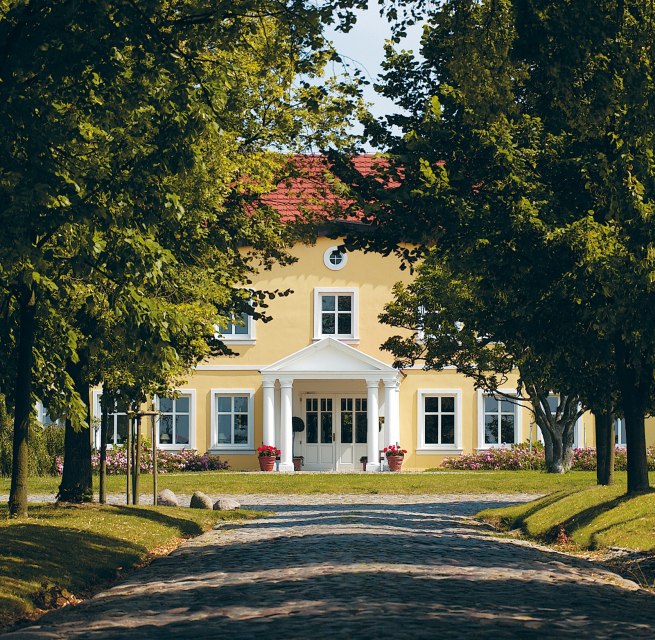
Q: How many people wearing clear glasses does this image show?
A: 0